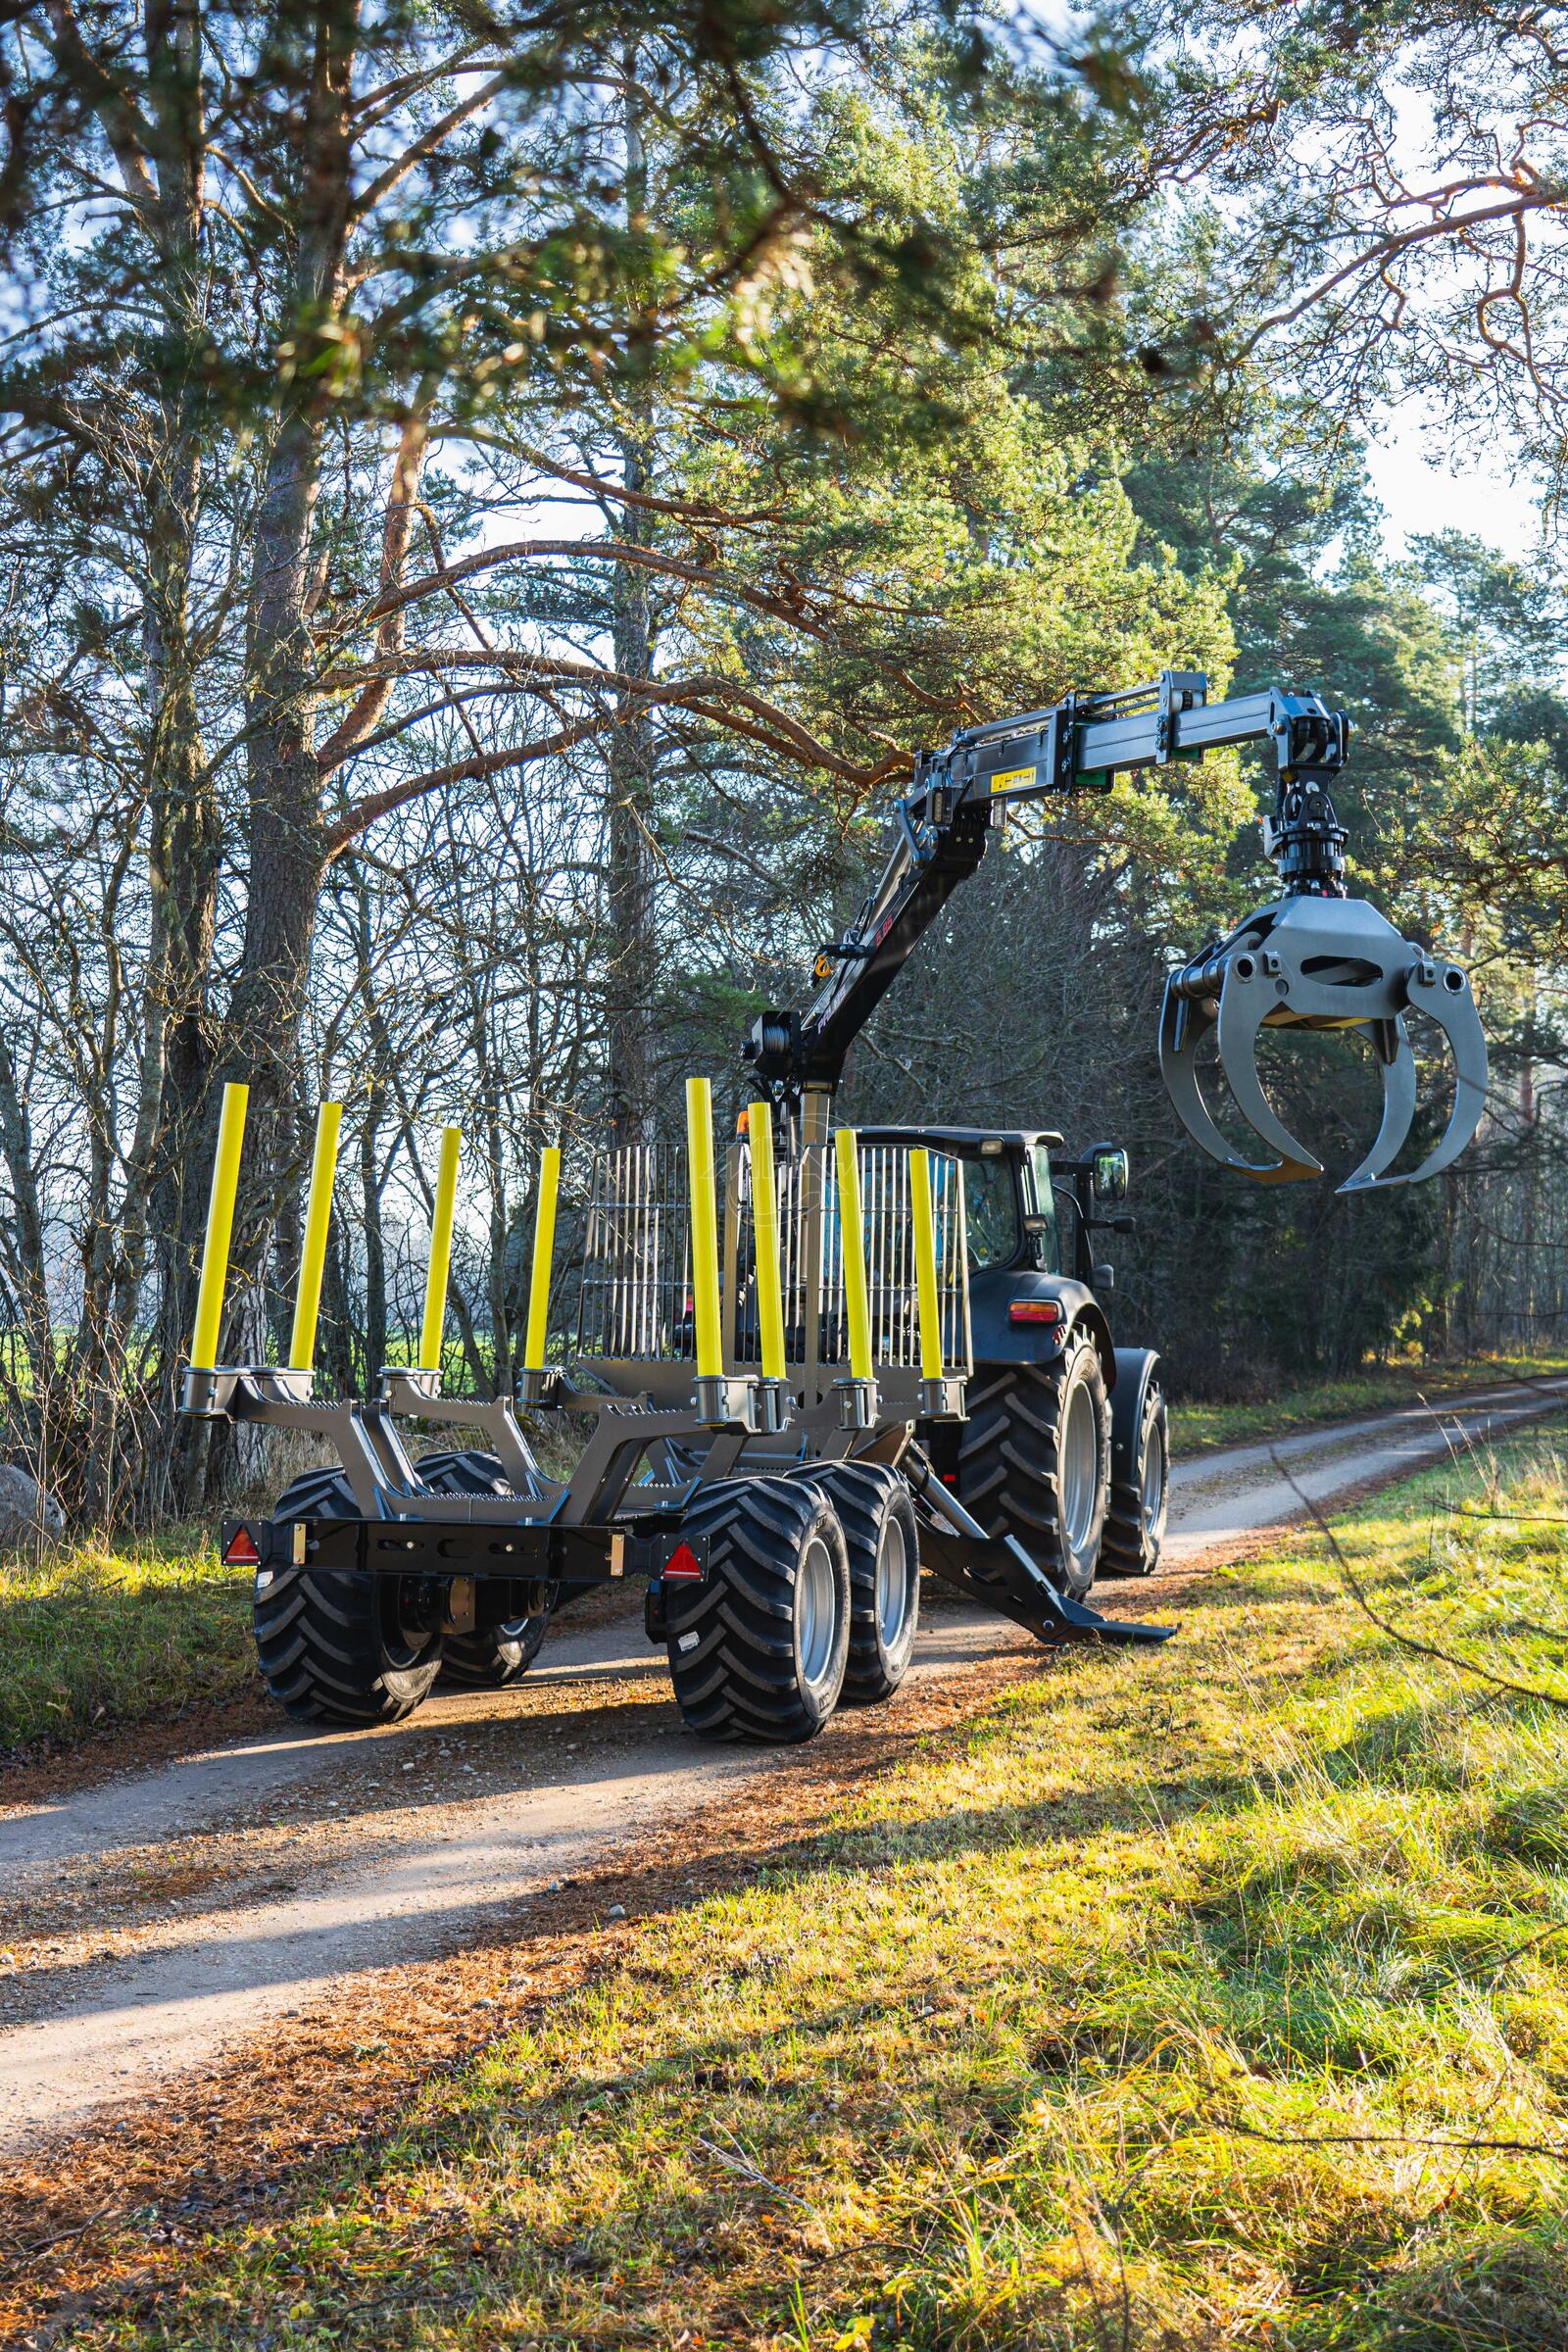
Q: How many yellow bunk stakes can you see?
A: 8